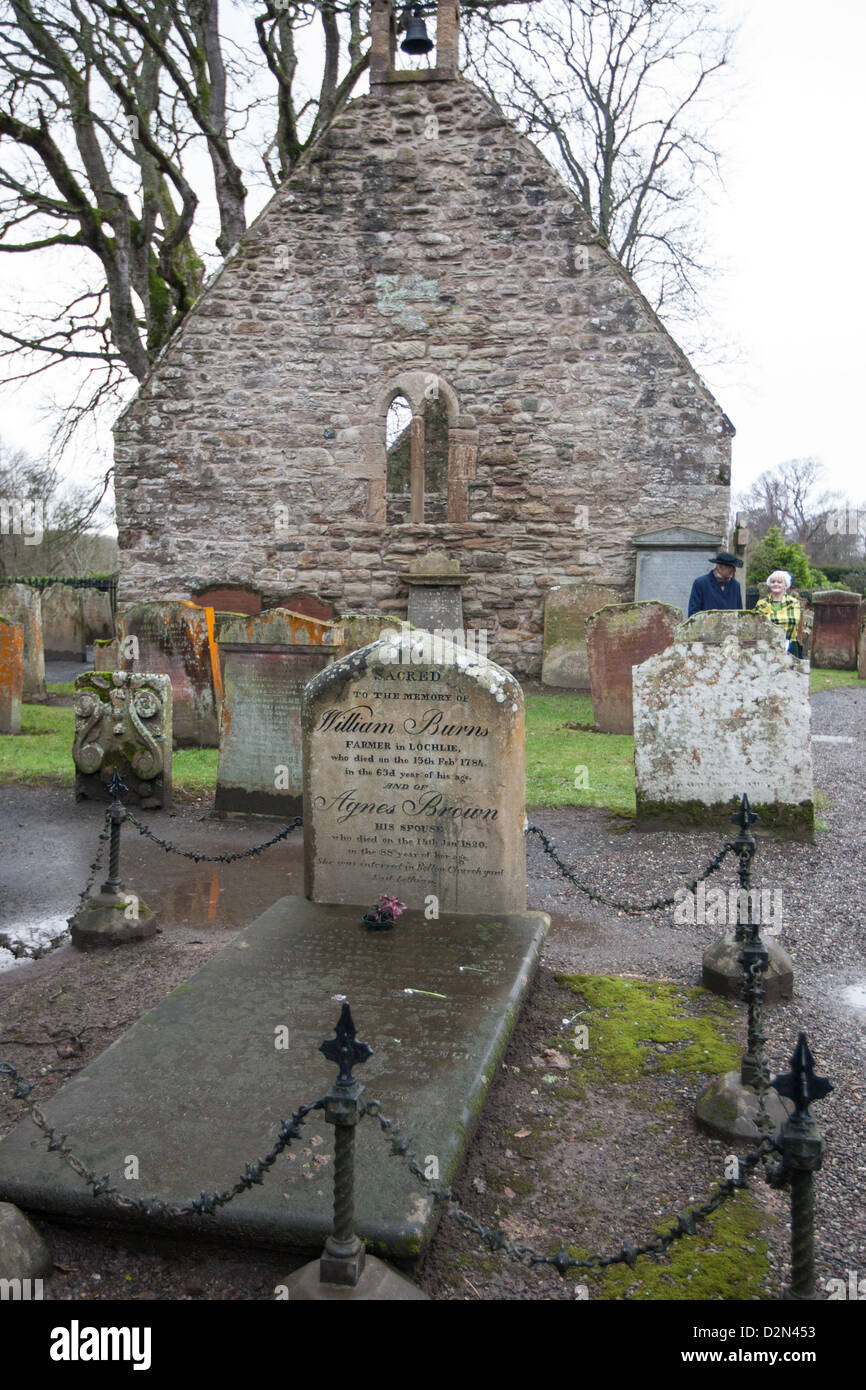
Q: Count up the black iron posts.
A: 5